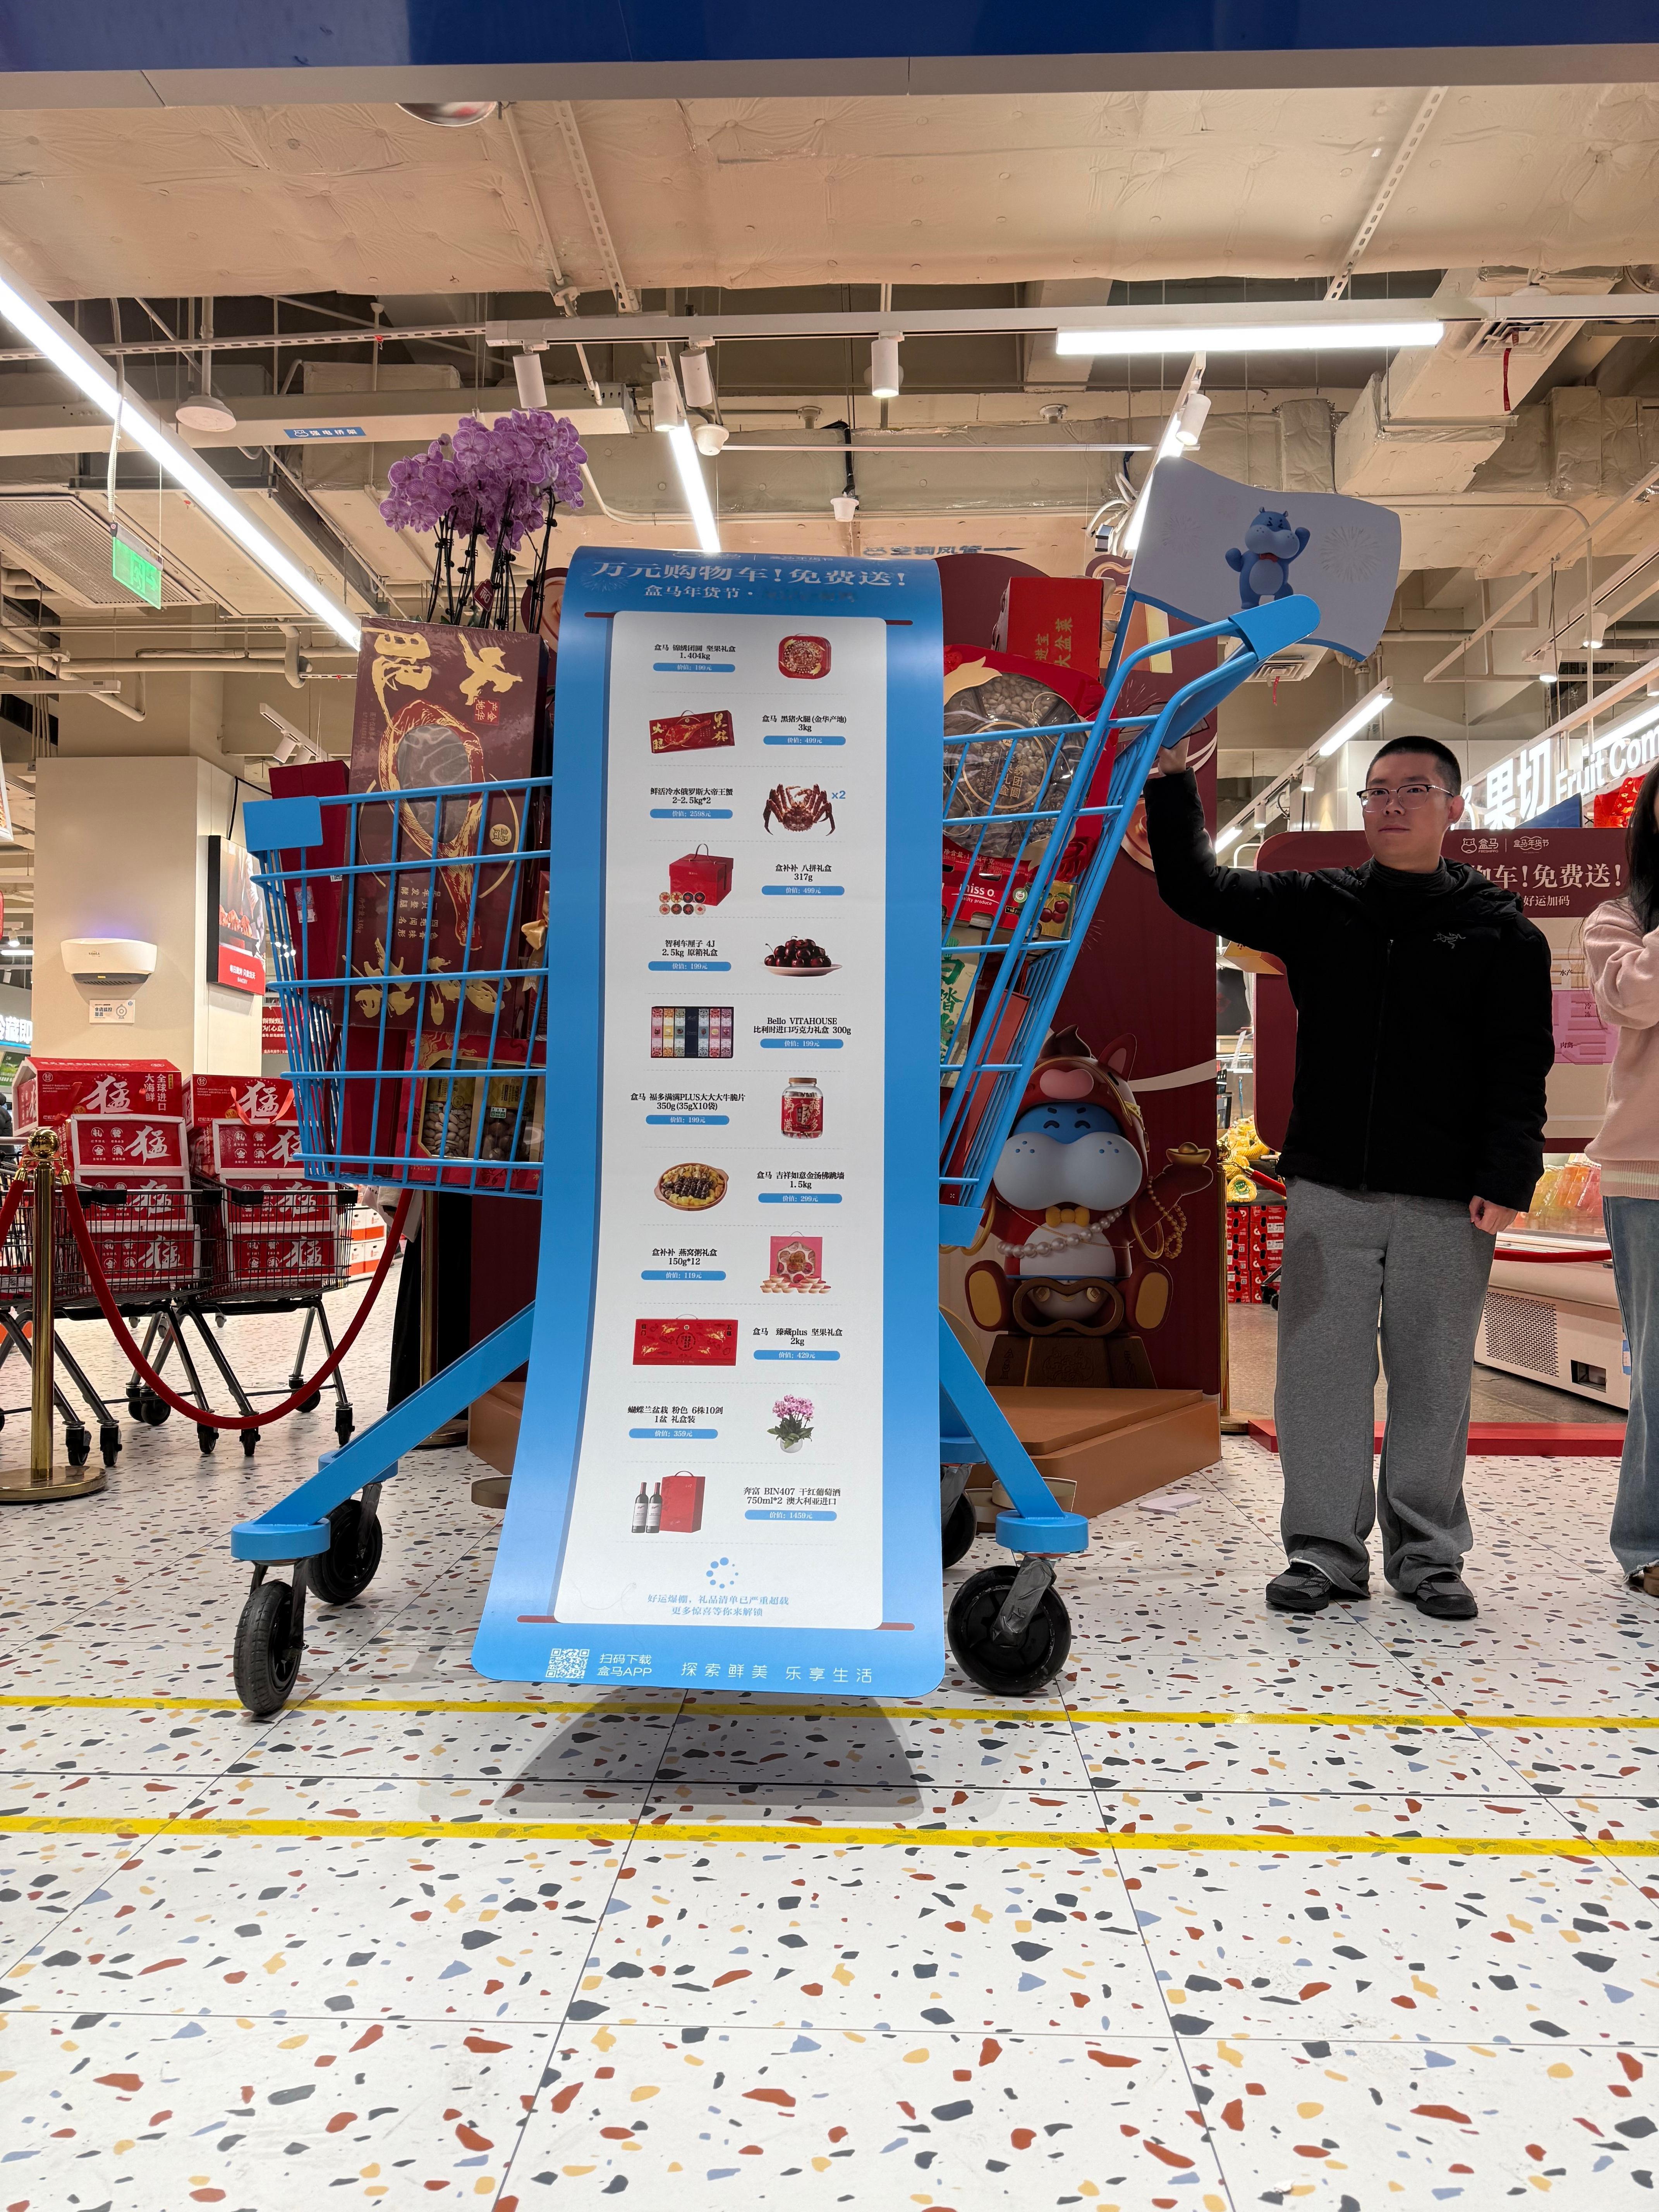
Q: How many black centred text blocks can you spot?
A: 12